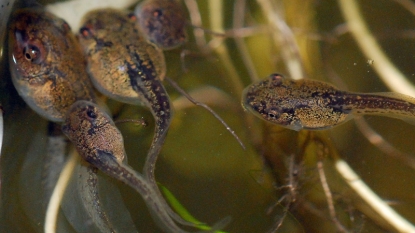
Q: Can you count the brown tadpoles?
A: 5